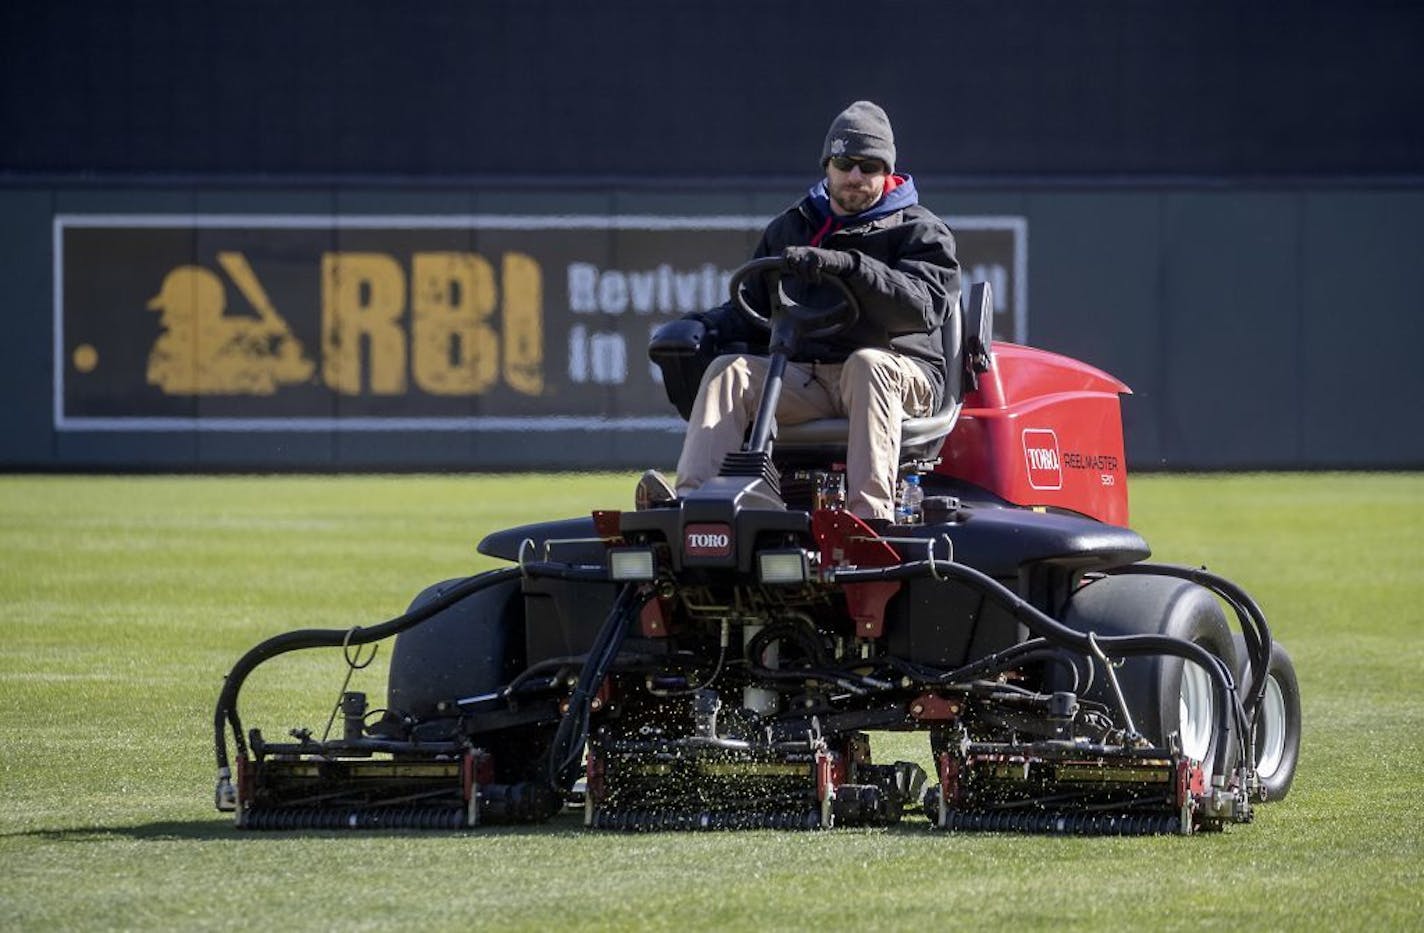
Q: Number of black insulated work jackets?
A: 1